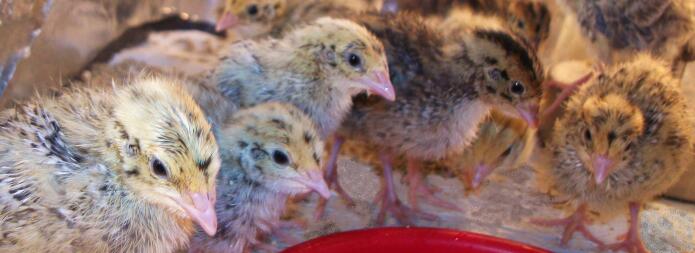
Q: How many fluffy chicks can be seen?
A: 9